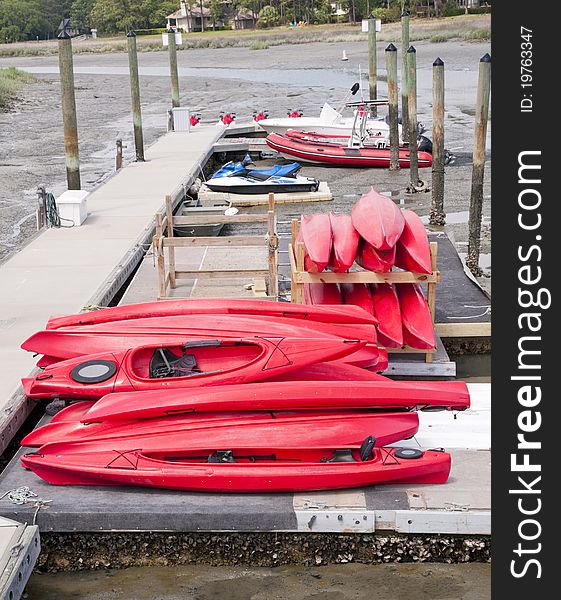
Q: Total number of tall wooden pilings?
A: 9